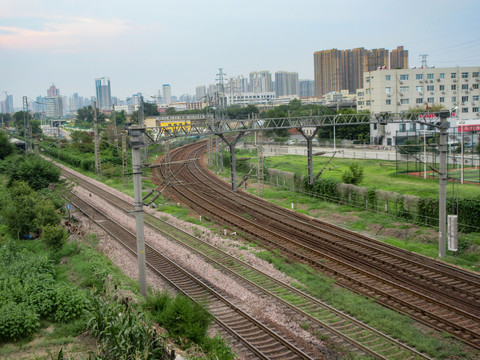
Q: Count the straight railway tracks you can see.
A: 2